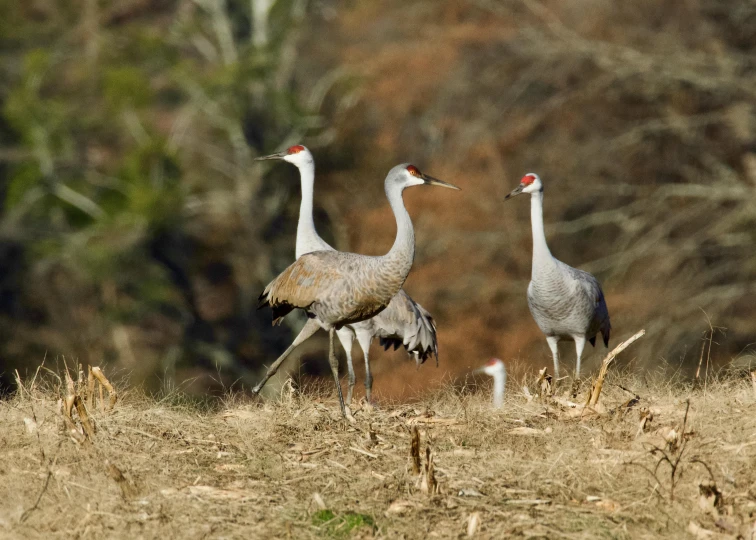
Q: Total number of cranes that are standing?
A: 3